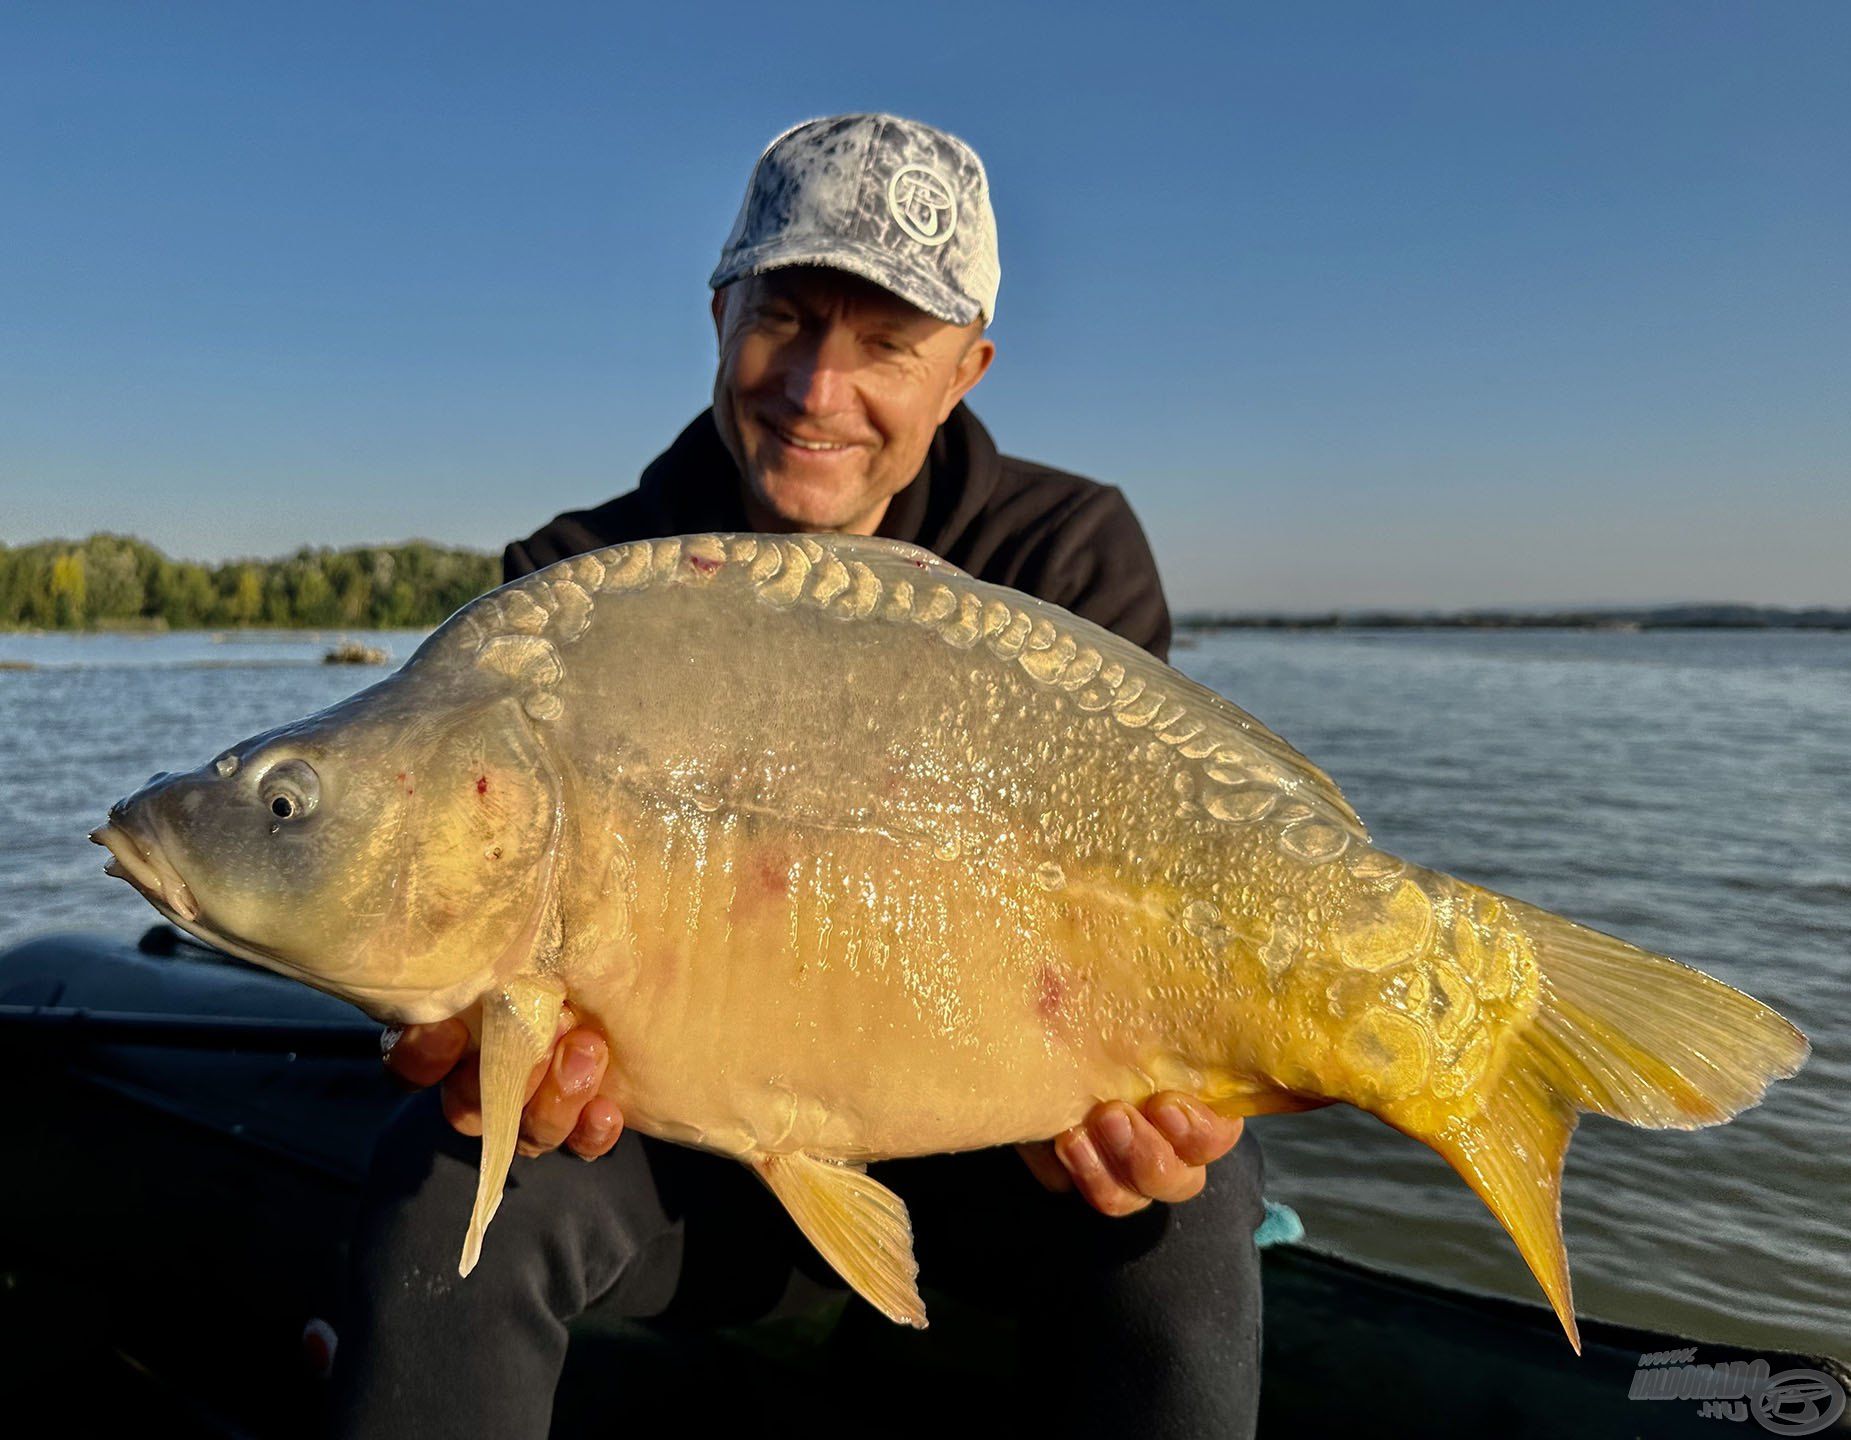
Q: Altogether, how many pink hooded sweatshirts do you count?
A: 0